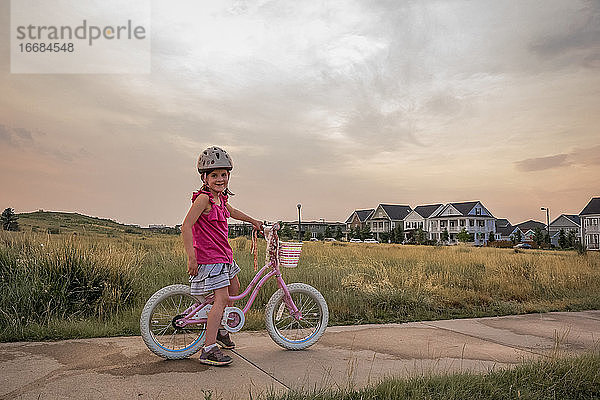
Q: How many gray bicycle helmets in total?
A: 1